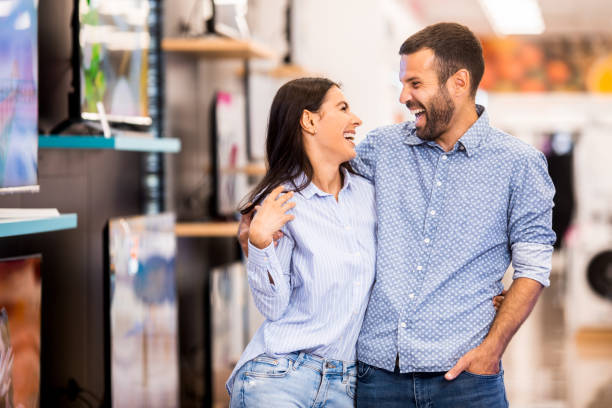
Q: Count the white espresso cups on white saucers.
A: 0